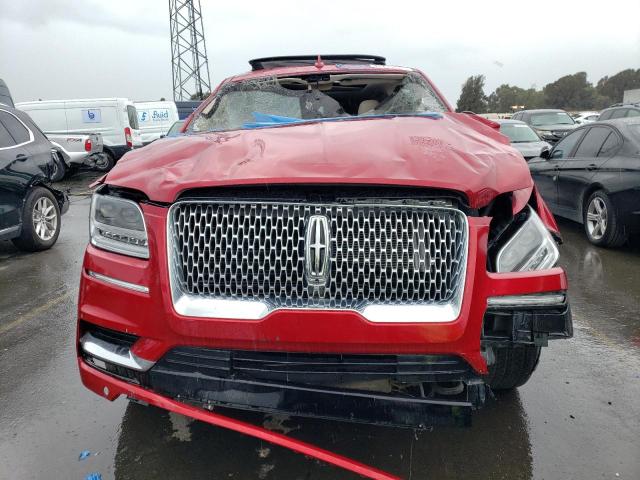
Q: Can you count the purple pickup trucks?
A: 0